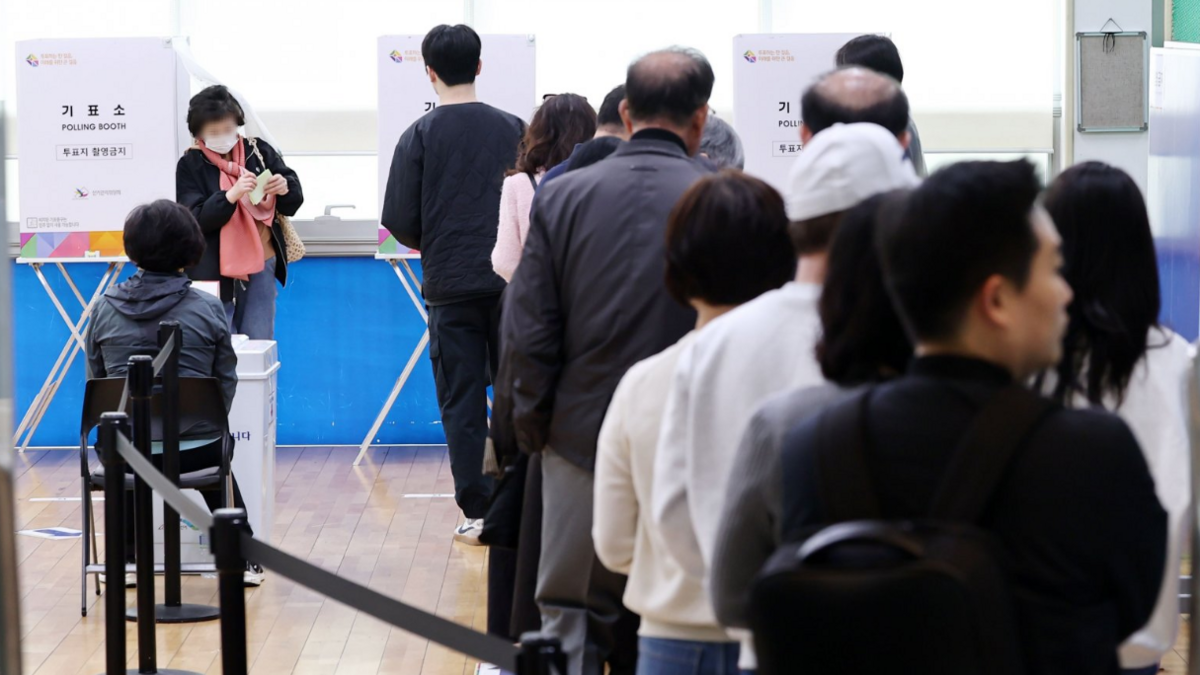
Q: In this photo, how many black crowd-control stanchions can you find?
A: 5